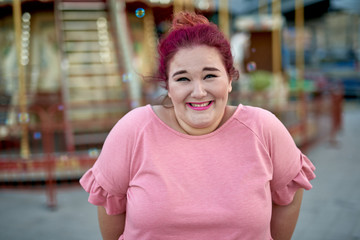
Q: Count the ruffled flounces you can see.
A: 2